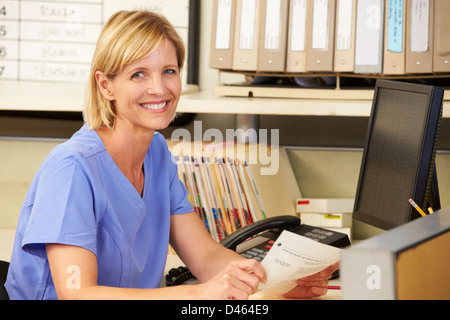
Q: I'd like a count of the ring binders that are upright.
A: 10